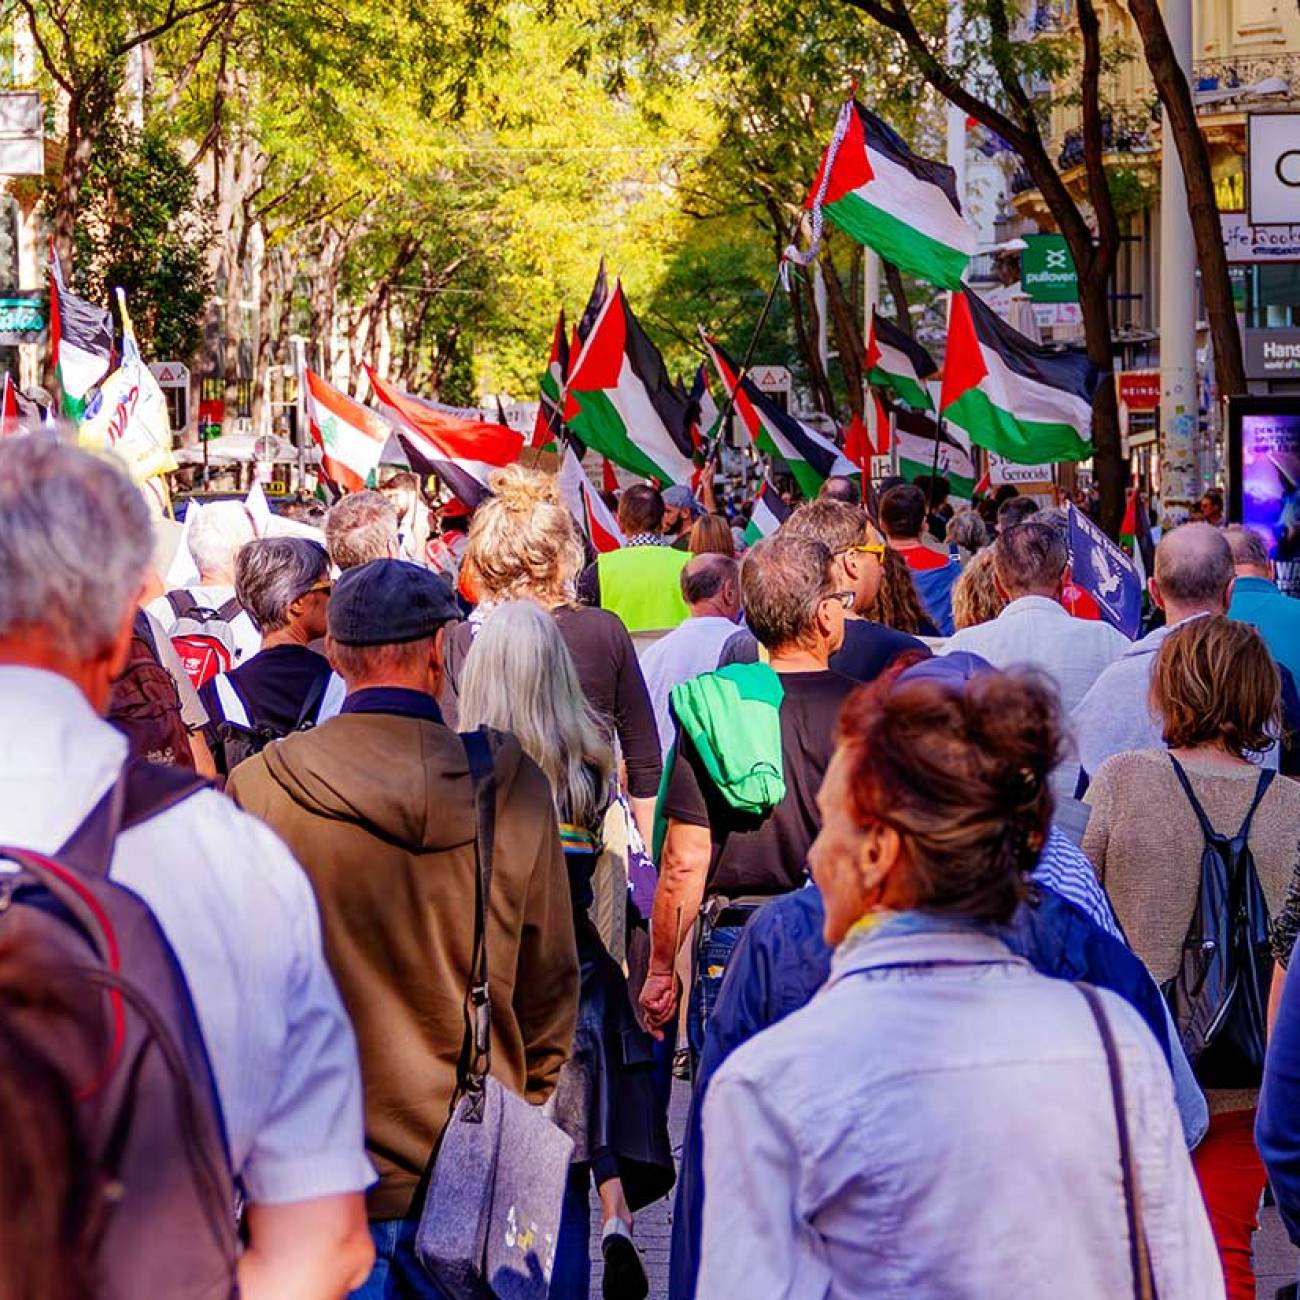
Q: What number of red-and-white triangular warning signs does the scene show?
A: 2